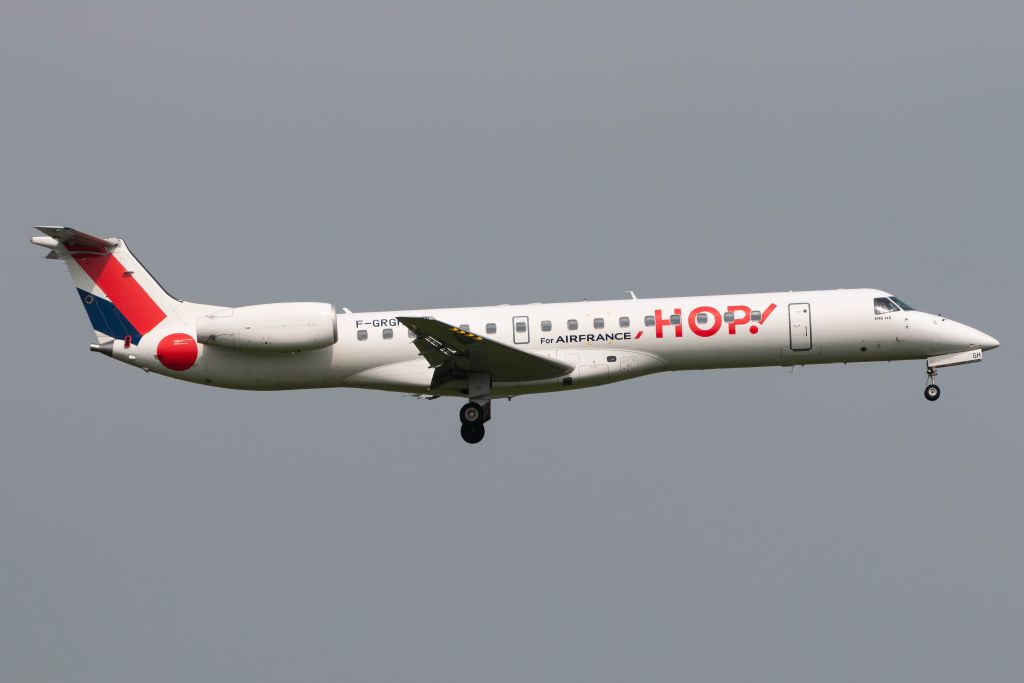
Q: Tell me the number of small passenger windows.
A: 15